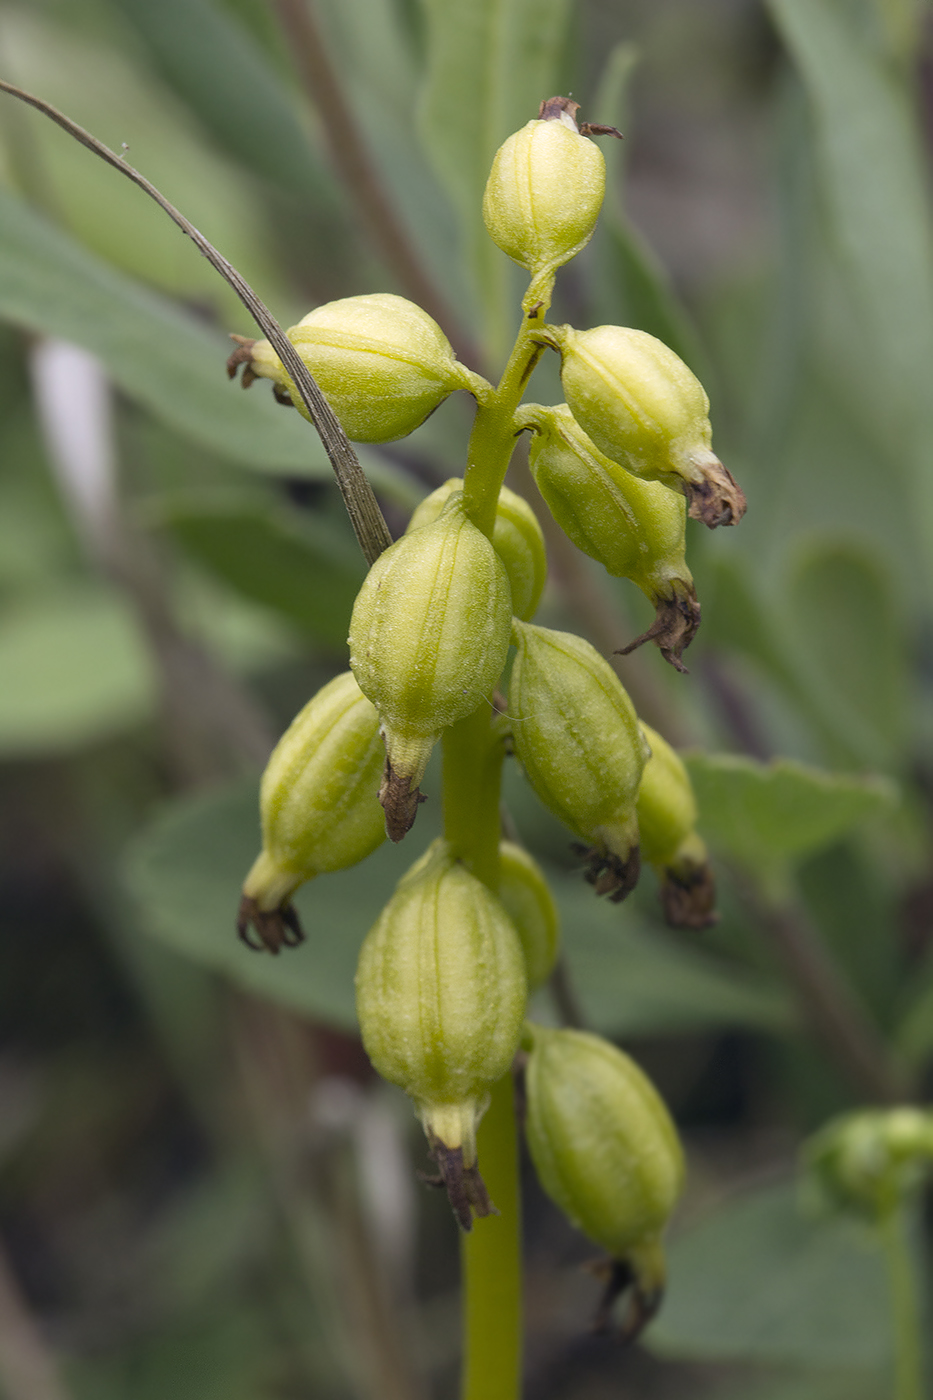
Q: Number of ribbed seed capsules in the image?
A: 12